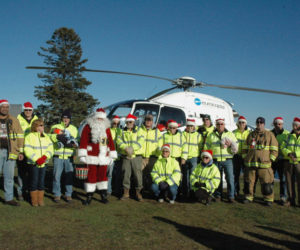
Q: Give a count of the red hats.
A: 13